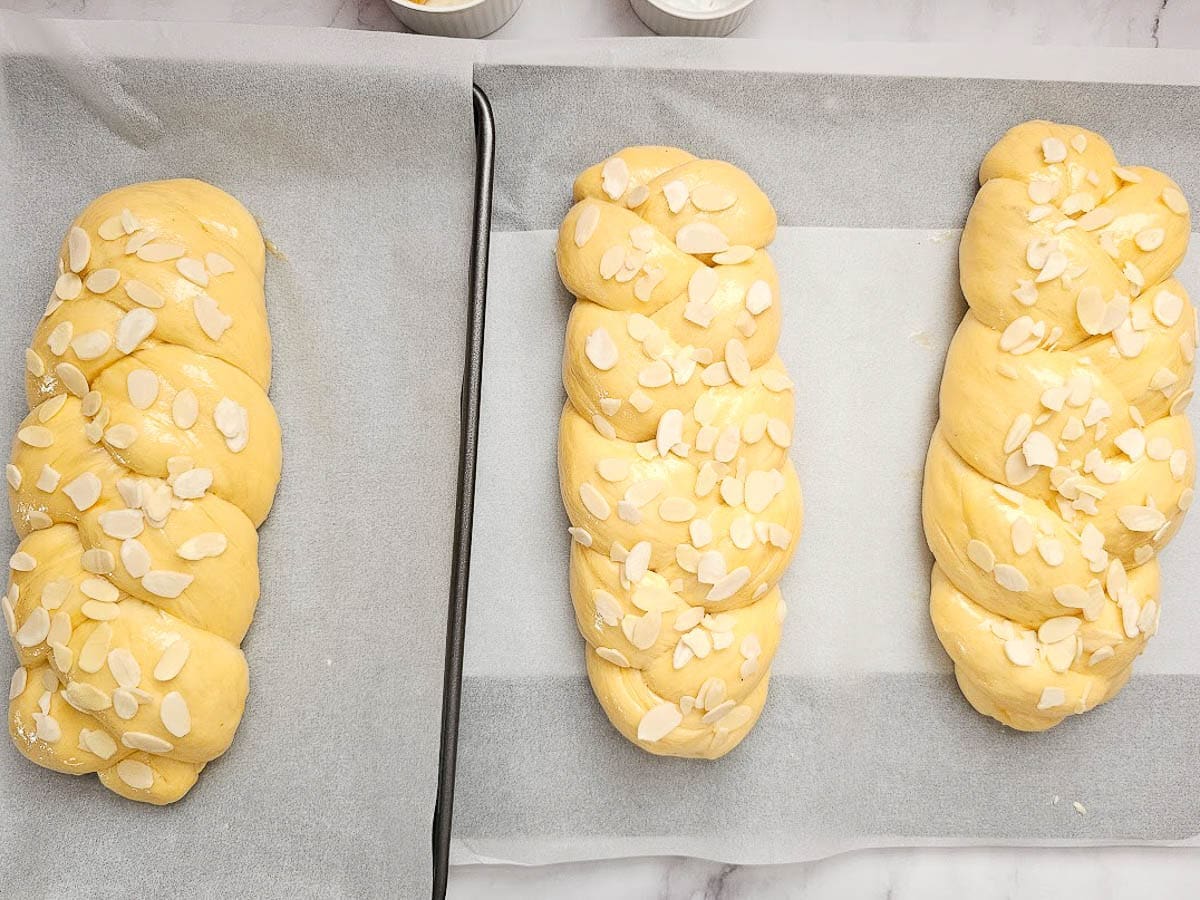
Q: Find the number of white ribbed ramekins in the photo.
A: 2